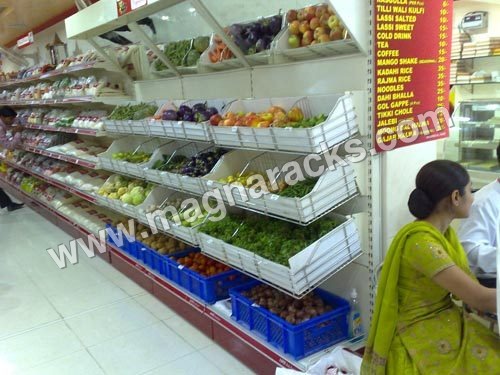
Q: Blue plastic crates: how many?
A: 4